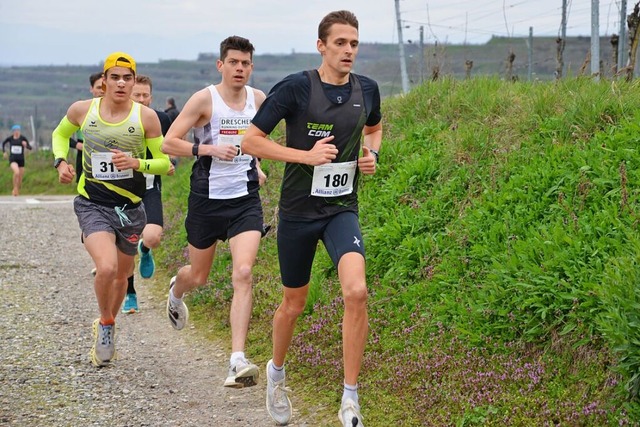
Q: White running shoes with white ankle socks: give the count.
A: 4